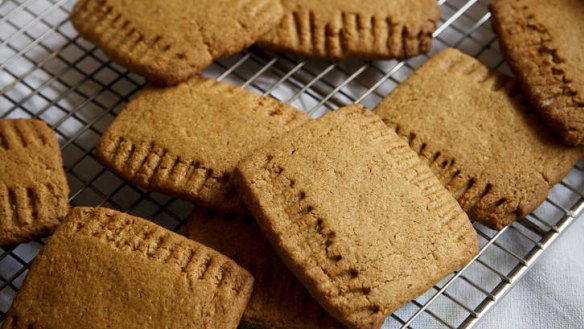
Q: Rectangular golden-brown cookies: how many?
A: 9